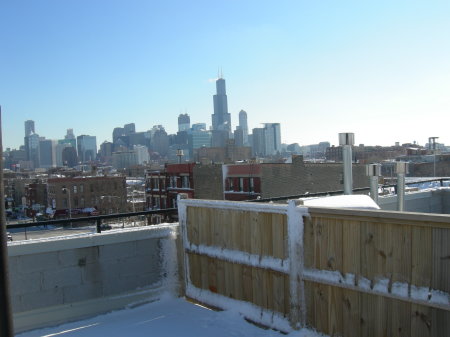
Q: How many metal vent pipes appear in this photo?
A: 3